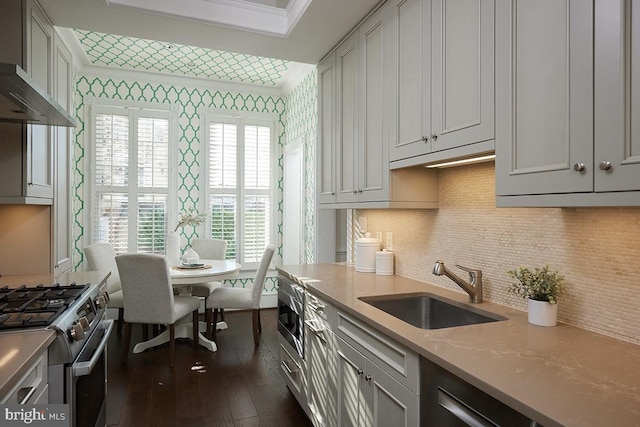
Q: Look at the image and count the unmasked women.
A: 0